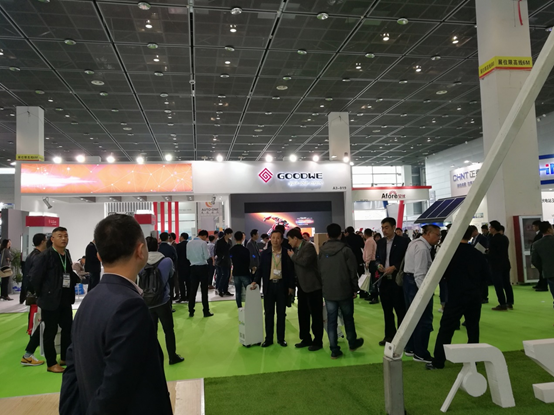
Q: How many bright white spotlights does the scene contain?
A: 10